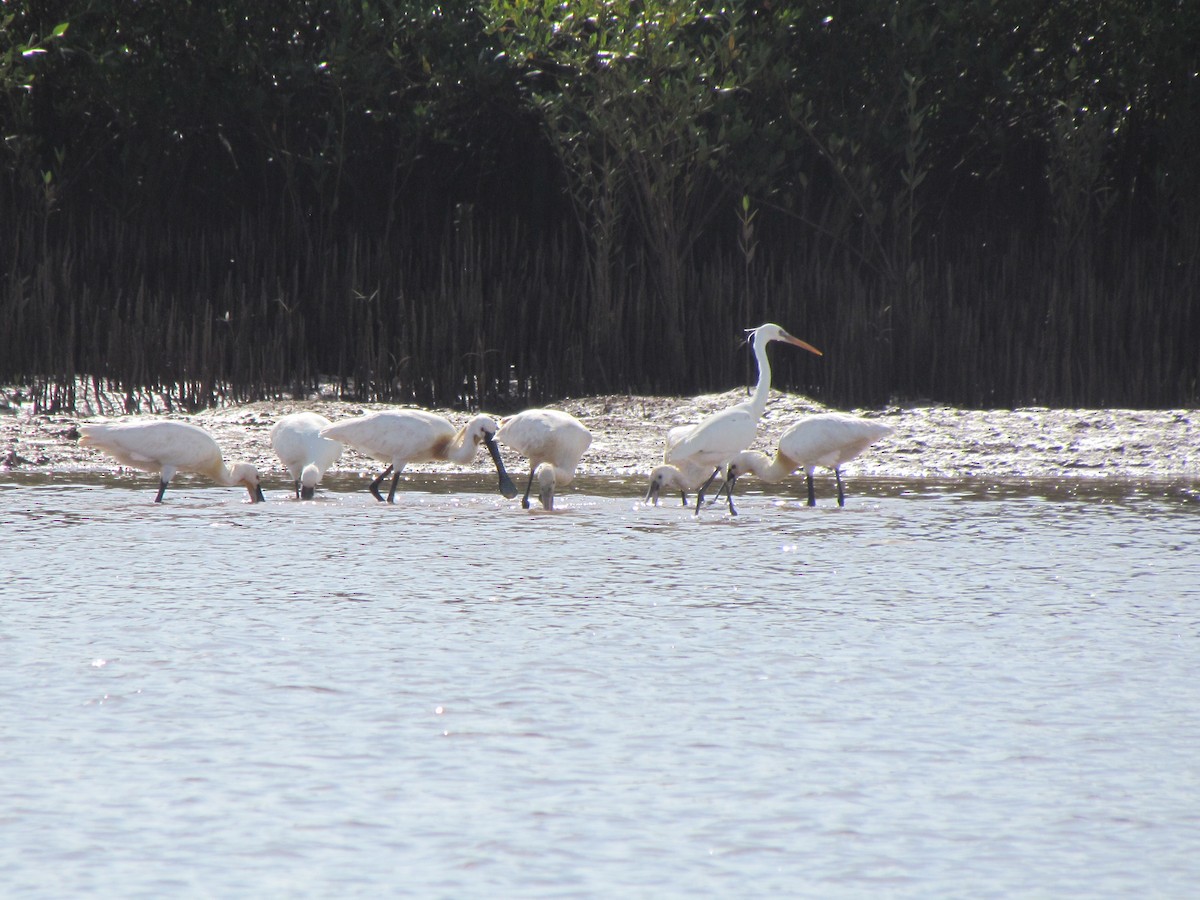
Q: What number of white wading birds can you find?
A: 7